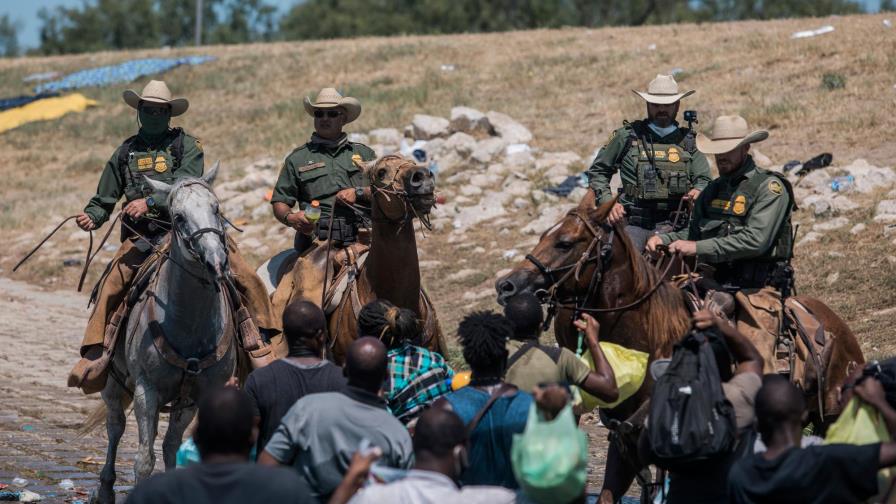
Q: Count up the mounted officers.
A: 4